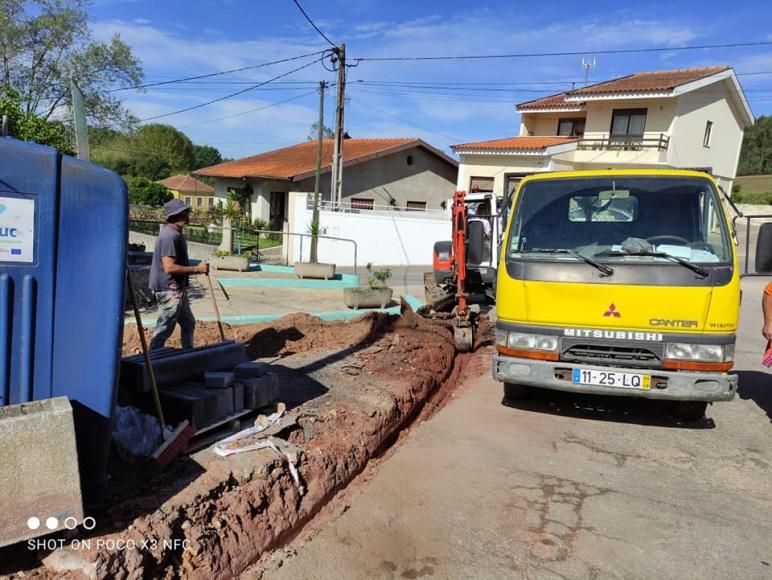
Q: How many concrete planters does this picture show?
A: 3